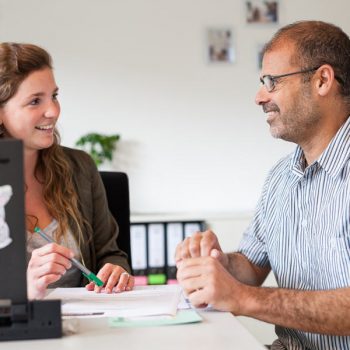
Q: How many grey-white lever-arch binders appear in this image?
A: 4